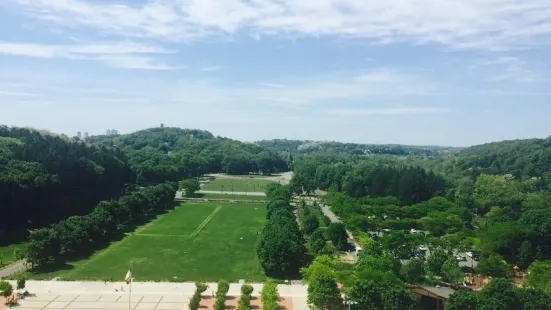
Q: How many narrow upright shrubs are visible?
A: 4